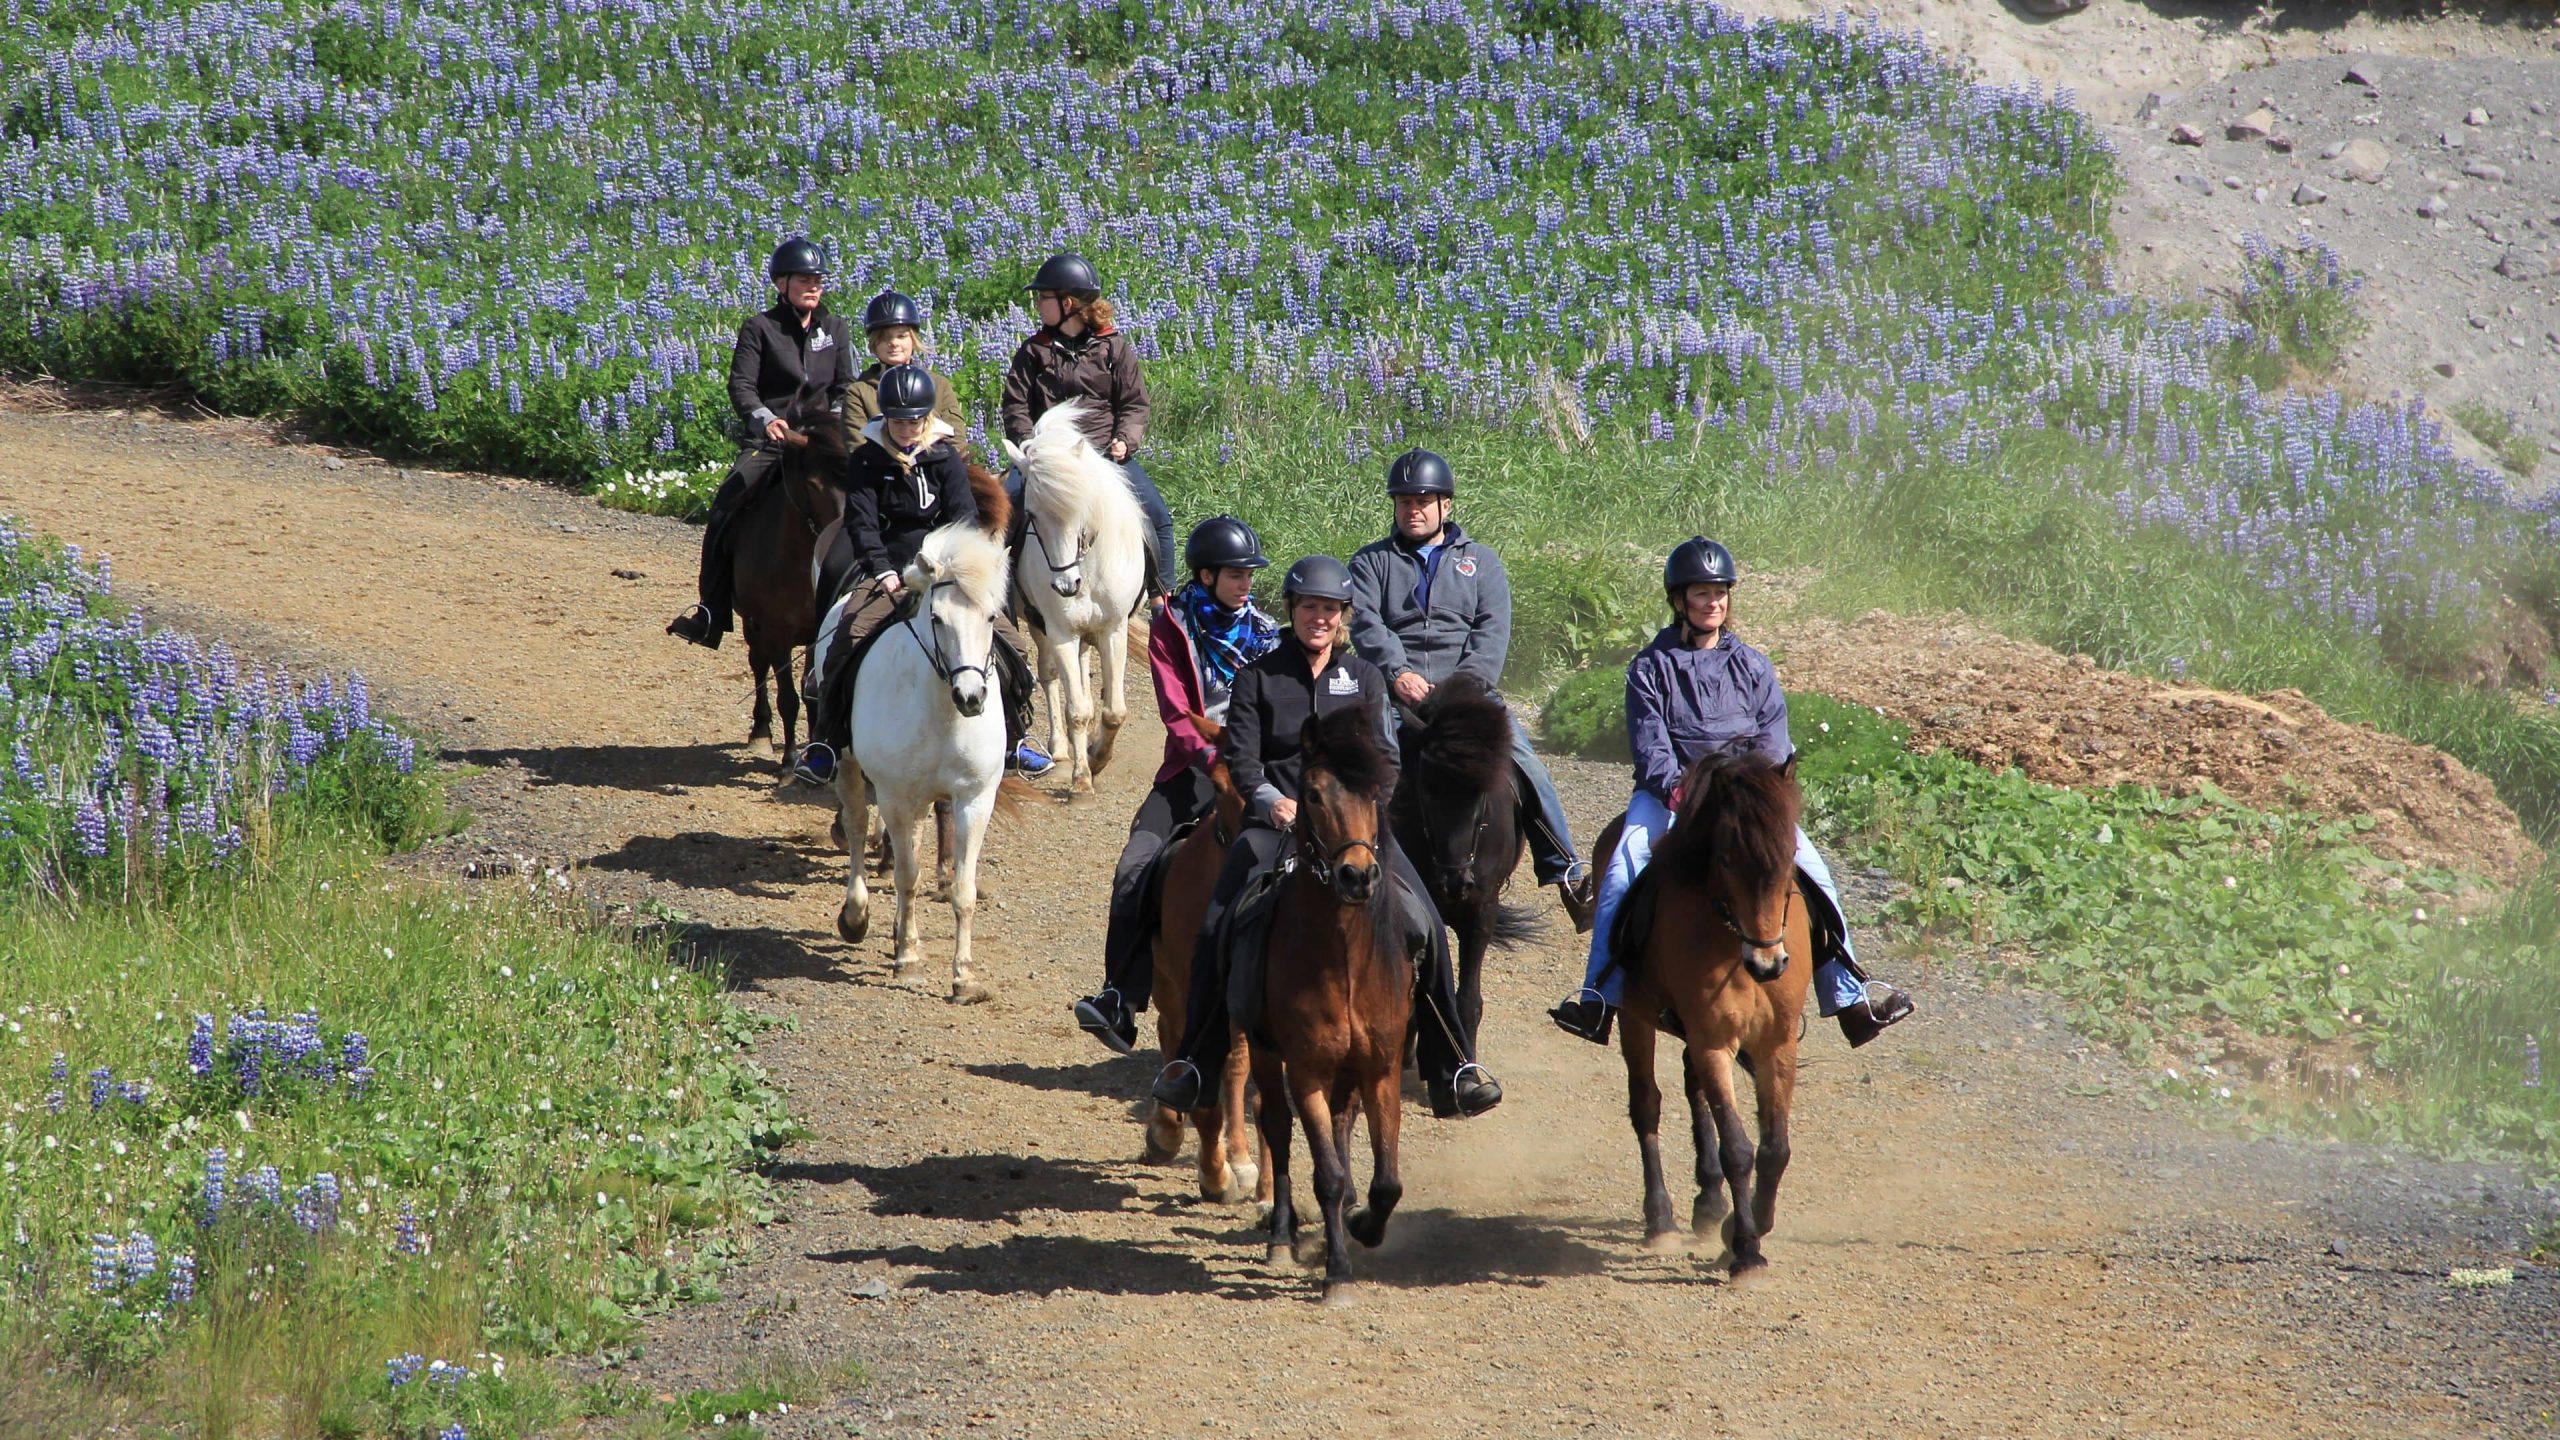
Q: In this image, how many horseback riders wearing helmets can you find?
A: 8